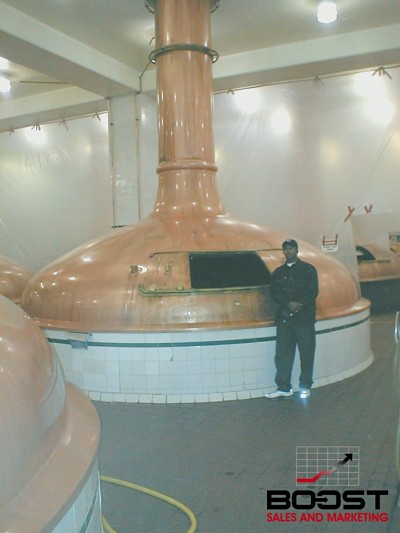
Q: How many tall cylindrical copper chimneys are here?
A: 1